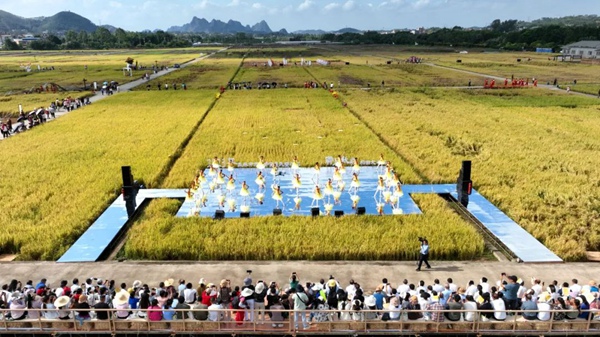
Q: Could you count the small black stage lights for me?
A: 6